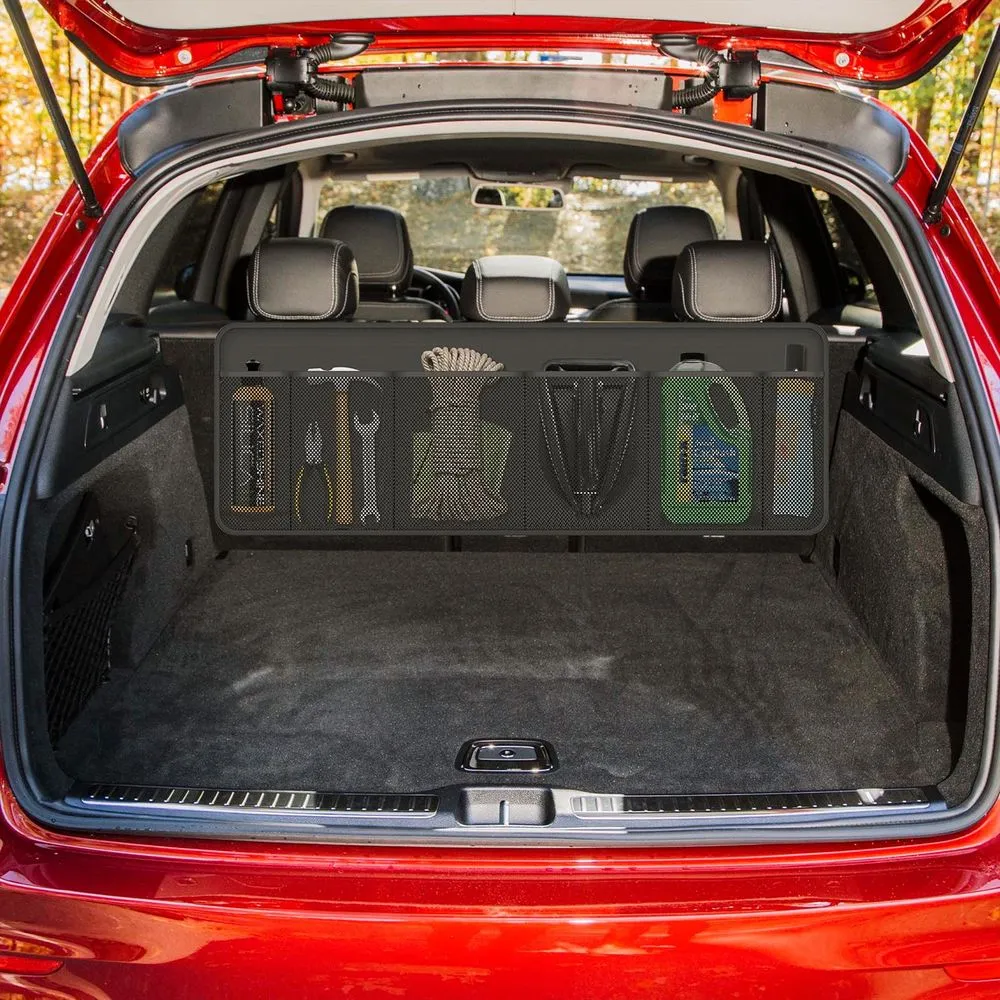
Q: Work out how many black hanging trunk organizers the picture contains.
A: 1